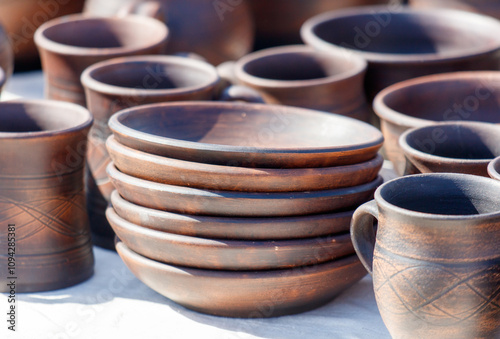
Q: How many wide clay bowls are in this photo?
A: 6